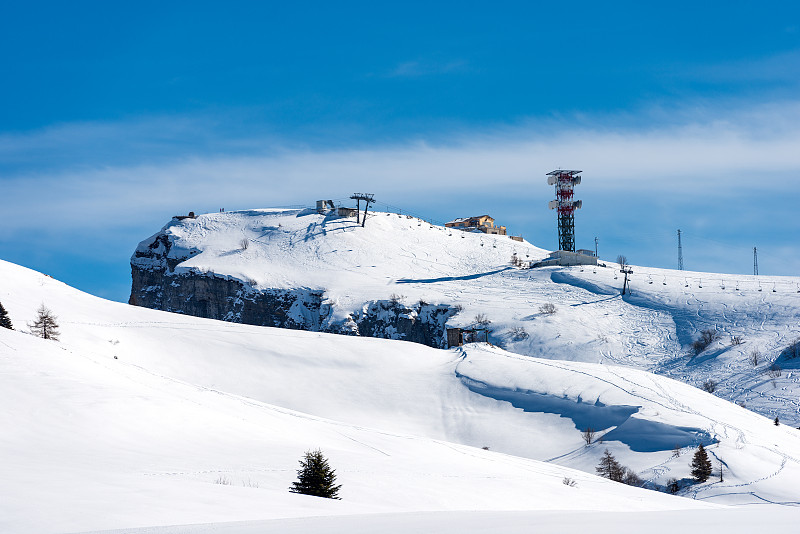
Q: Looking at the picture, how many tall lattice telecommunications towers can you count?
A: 1